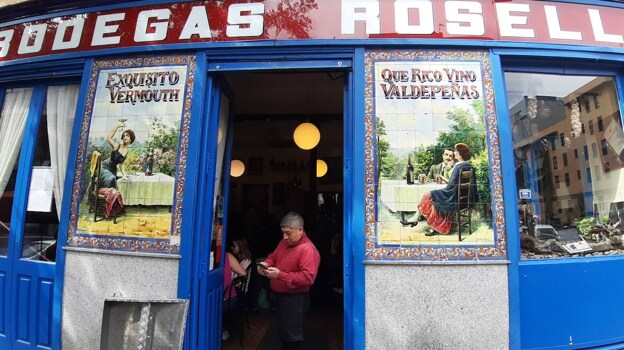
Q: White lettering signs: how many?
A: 1